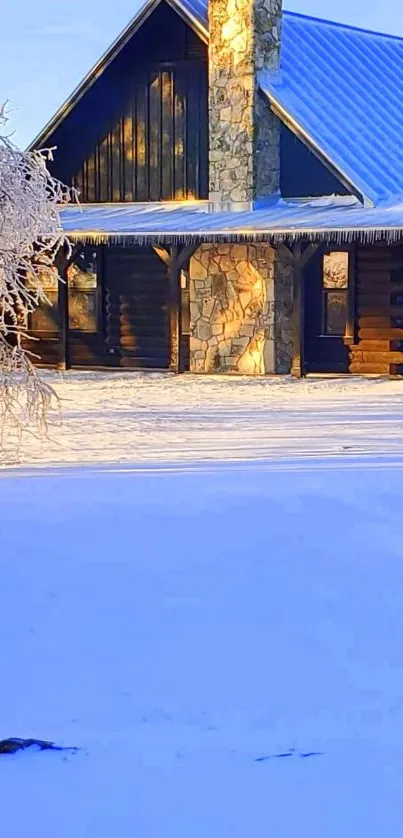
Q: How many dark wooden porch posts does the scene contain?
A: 3